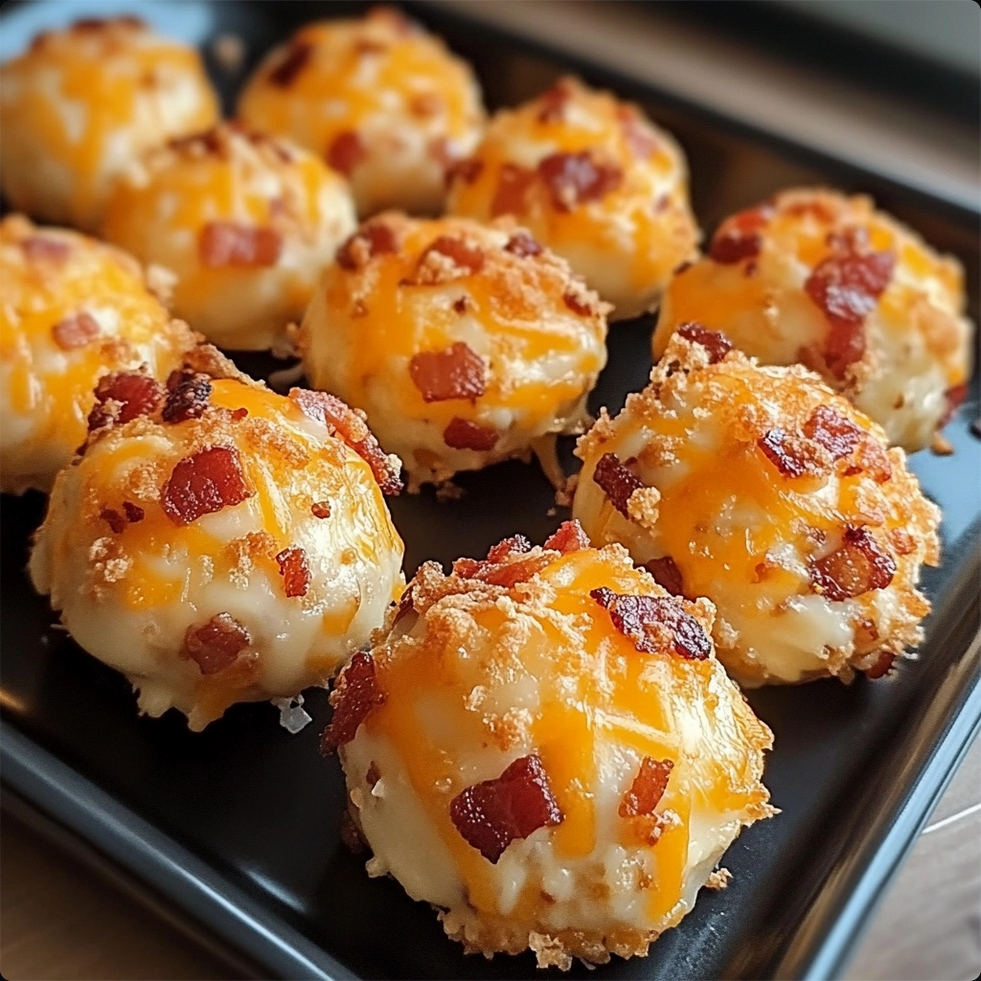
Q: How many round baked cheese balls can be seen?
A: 10